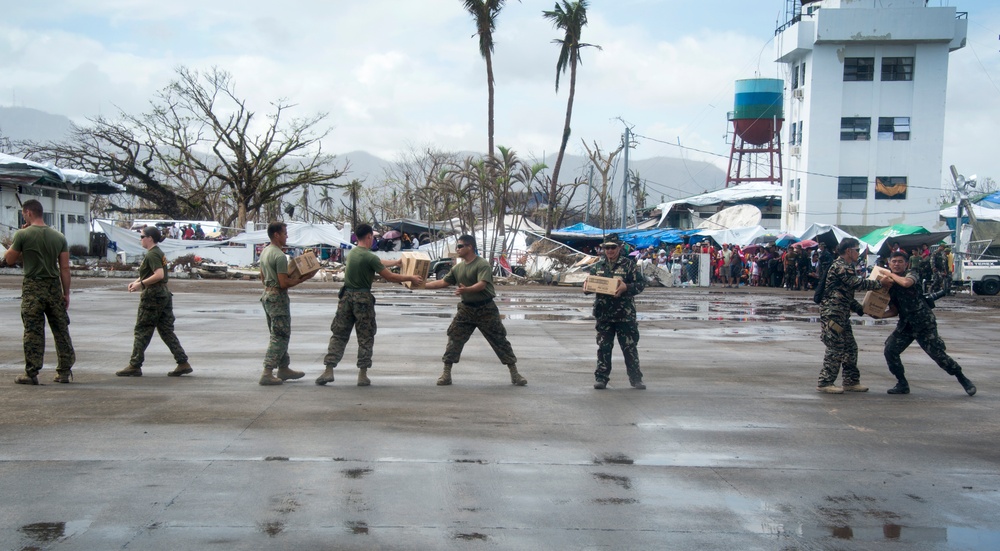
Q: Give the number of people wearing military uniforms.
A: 8